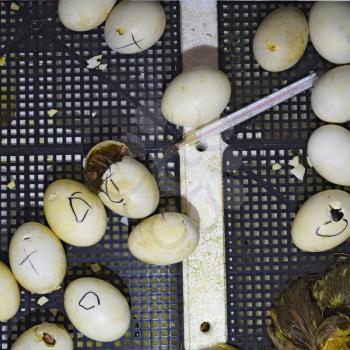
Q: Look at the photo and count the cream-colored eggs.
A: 15